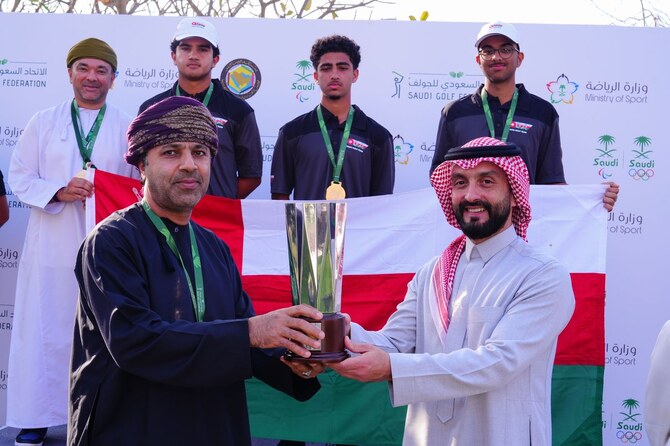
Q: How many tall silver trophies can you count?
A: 1